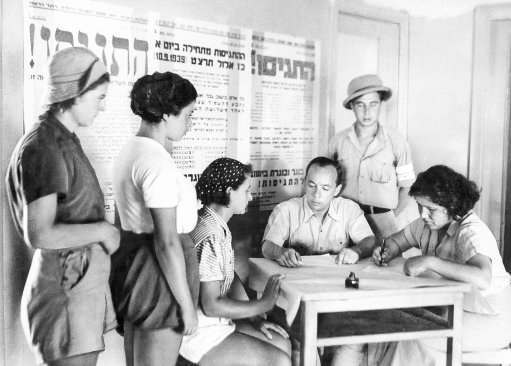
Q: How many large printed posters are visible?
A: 3